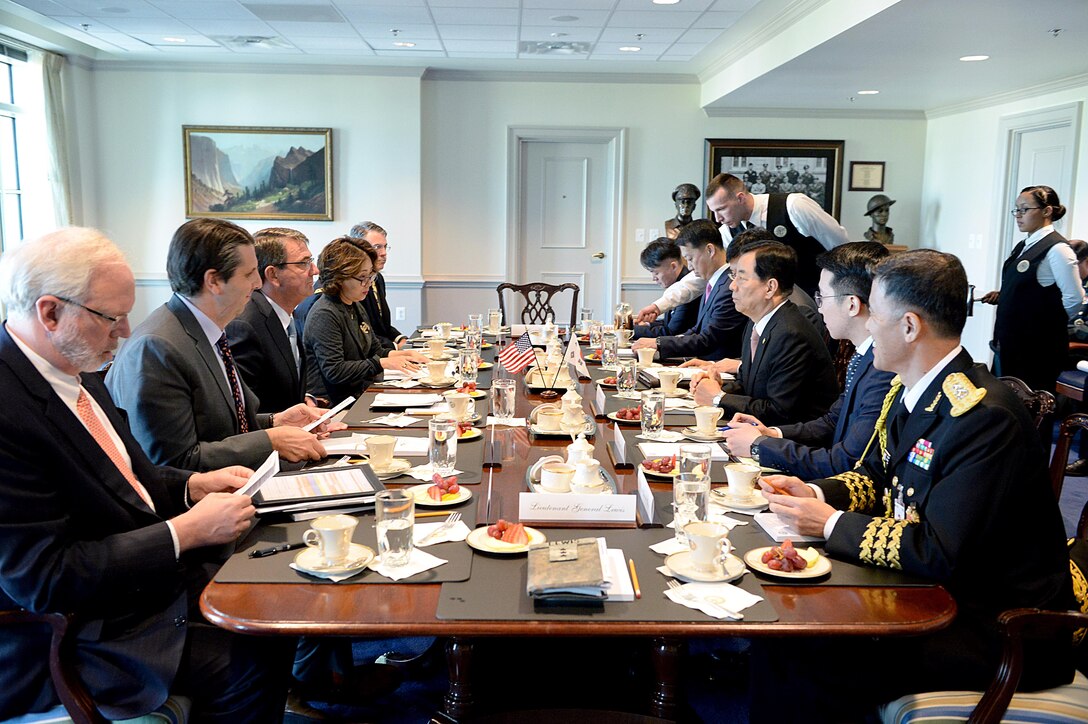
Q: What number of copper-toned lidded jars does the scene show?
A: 0